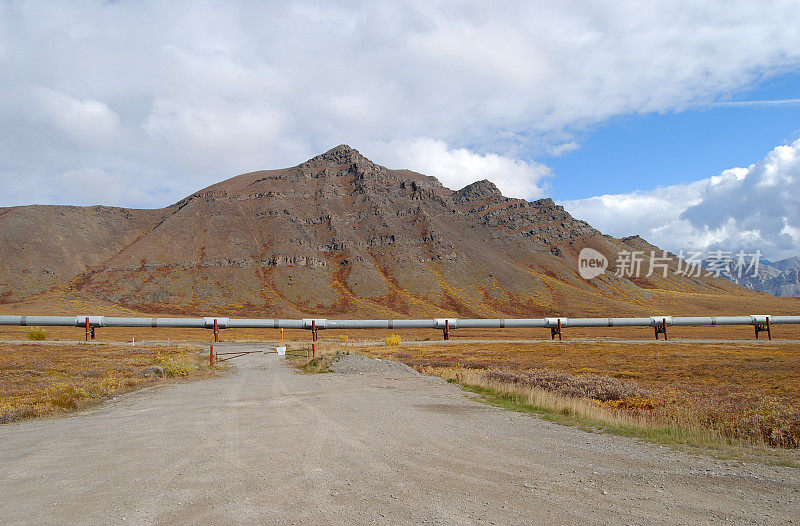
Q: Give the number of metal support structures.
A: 7